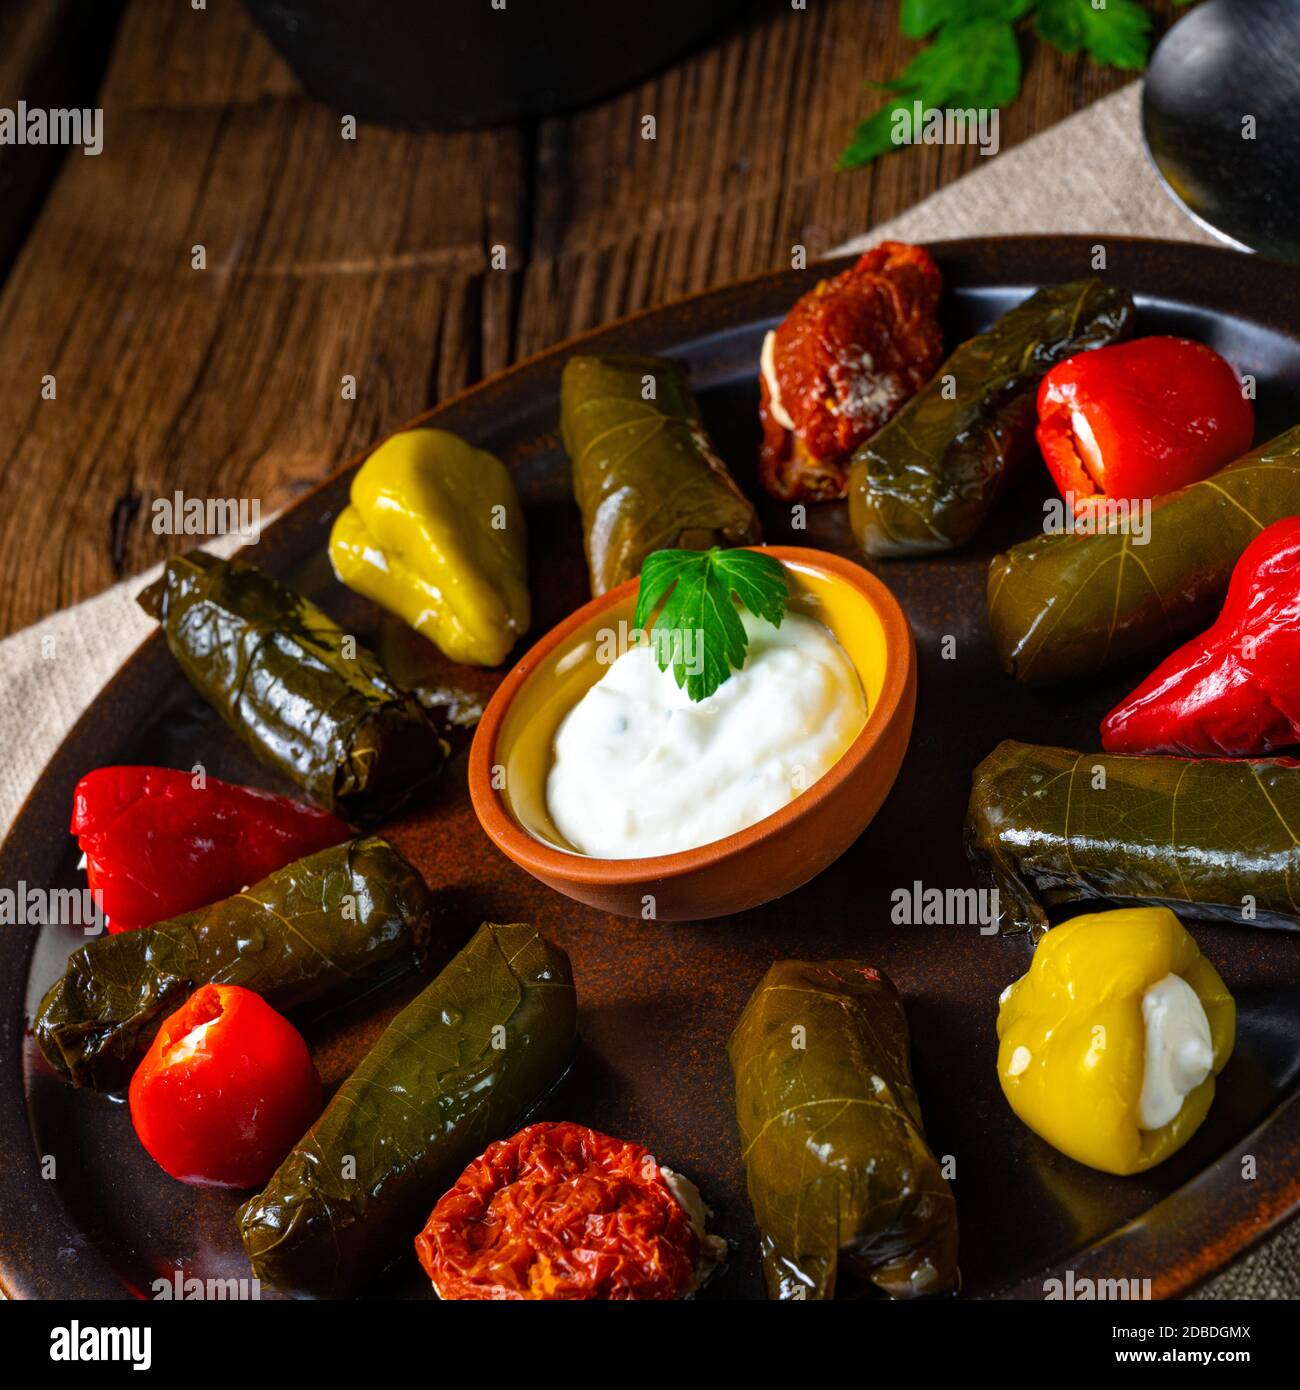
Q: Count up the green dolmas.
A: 8